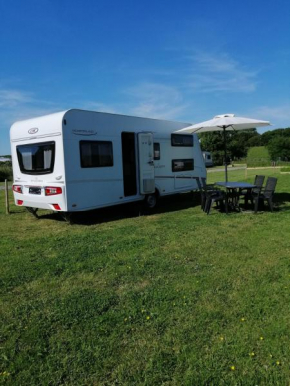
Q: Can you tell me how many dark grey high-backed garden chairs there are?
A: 4